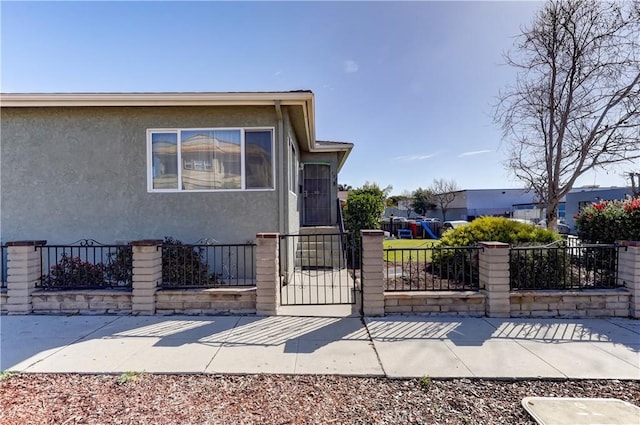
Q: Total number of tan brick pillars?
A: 6